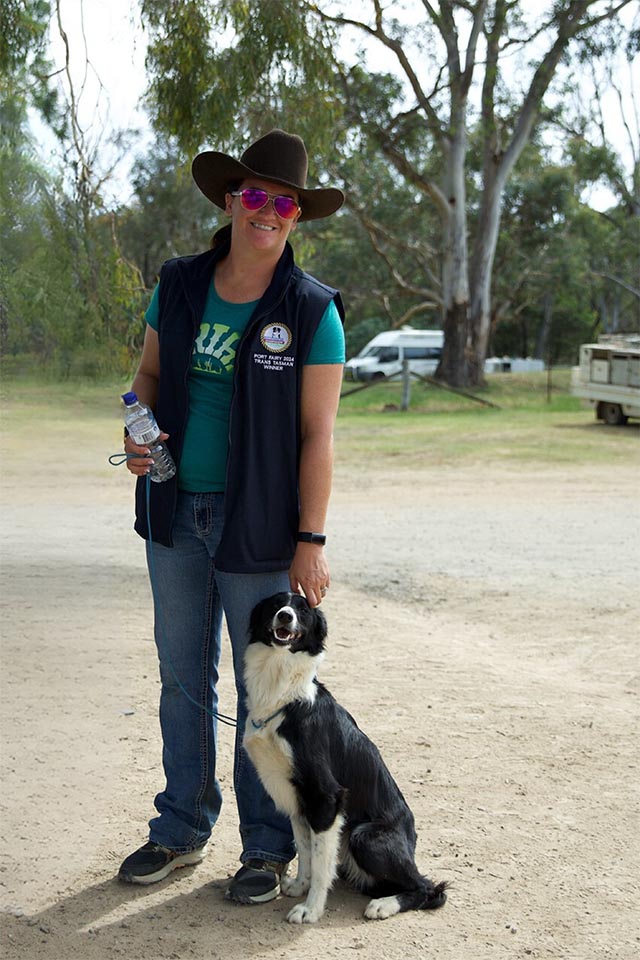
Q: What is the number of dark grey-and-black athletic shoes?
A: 2